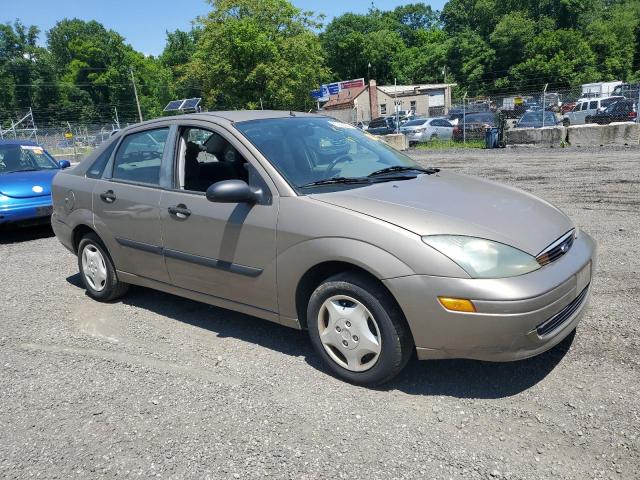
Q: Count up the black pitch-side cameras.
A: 0